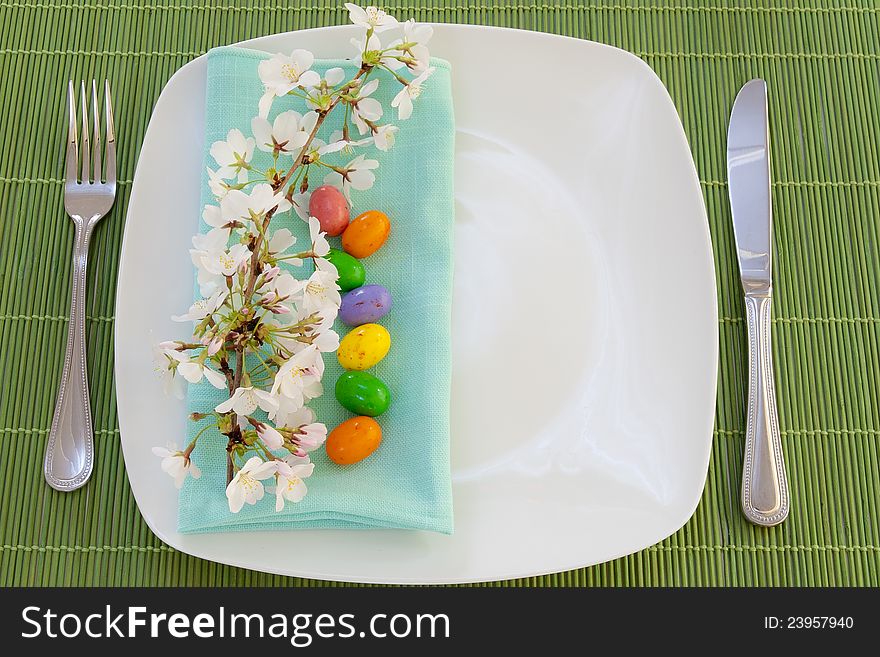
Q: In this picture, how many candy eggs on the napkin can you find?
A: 7